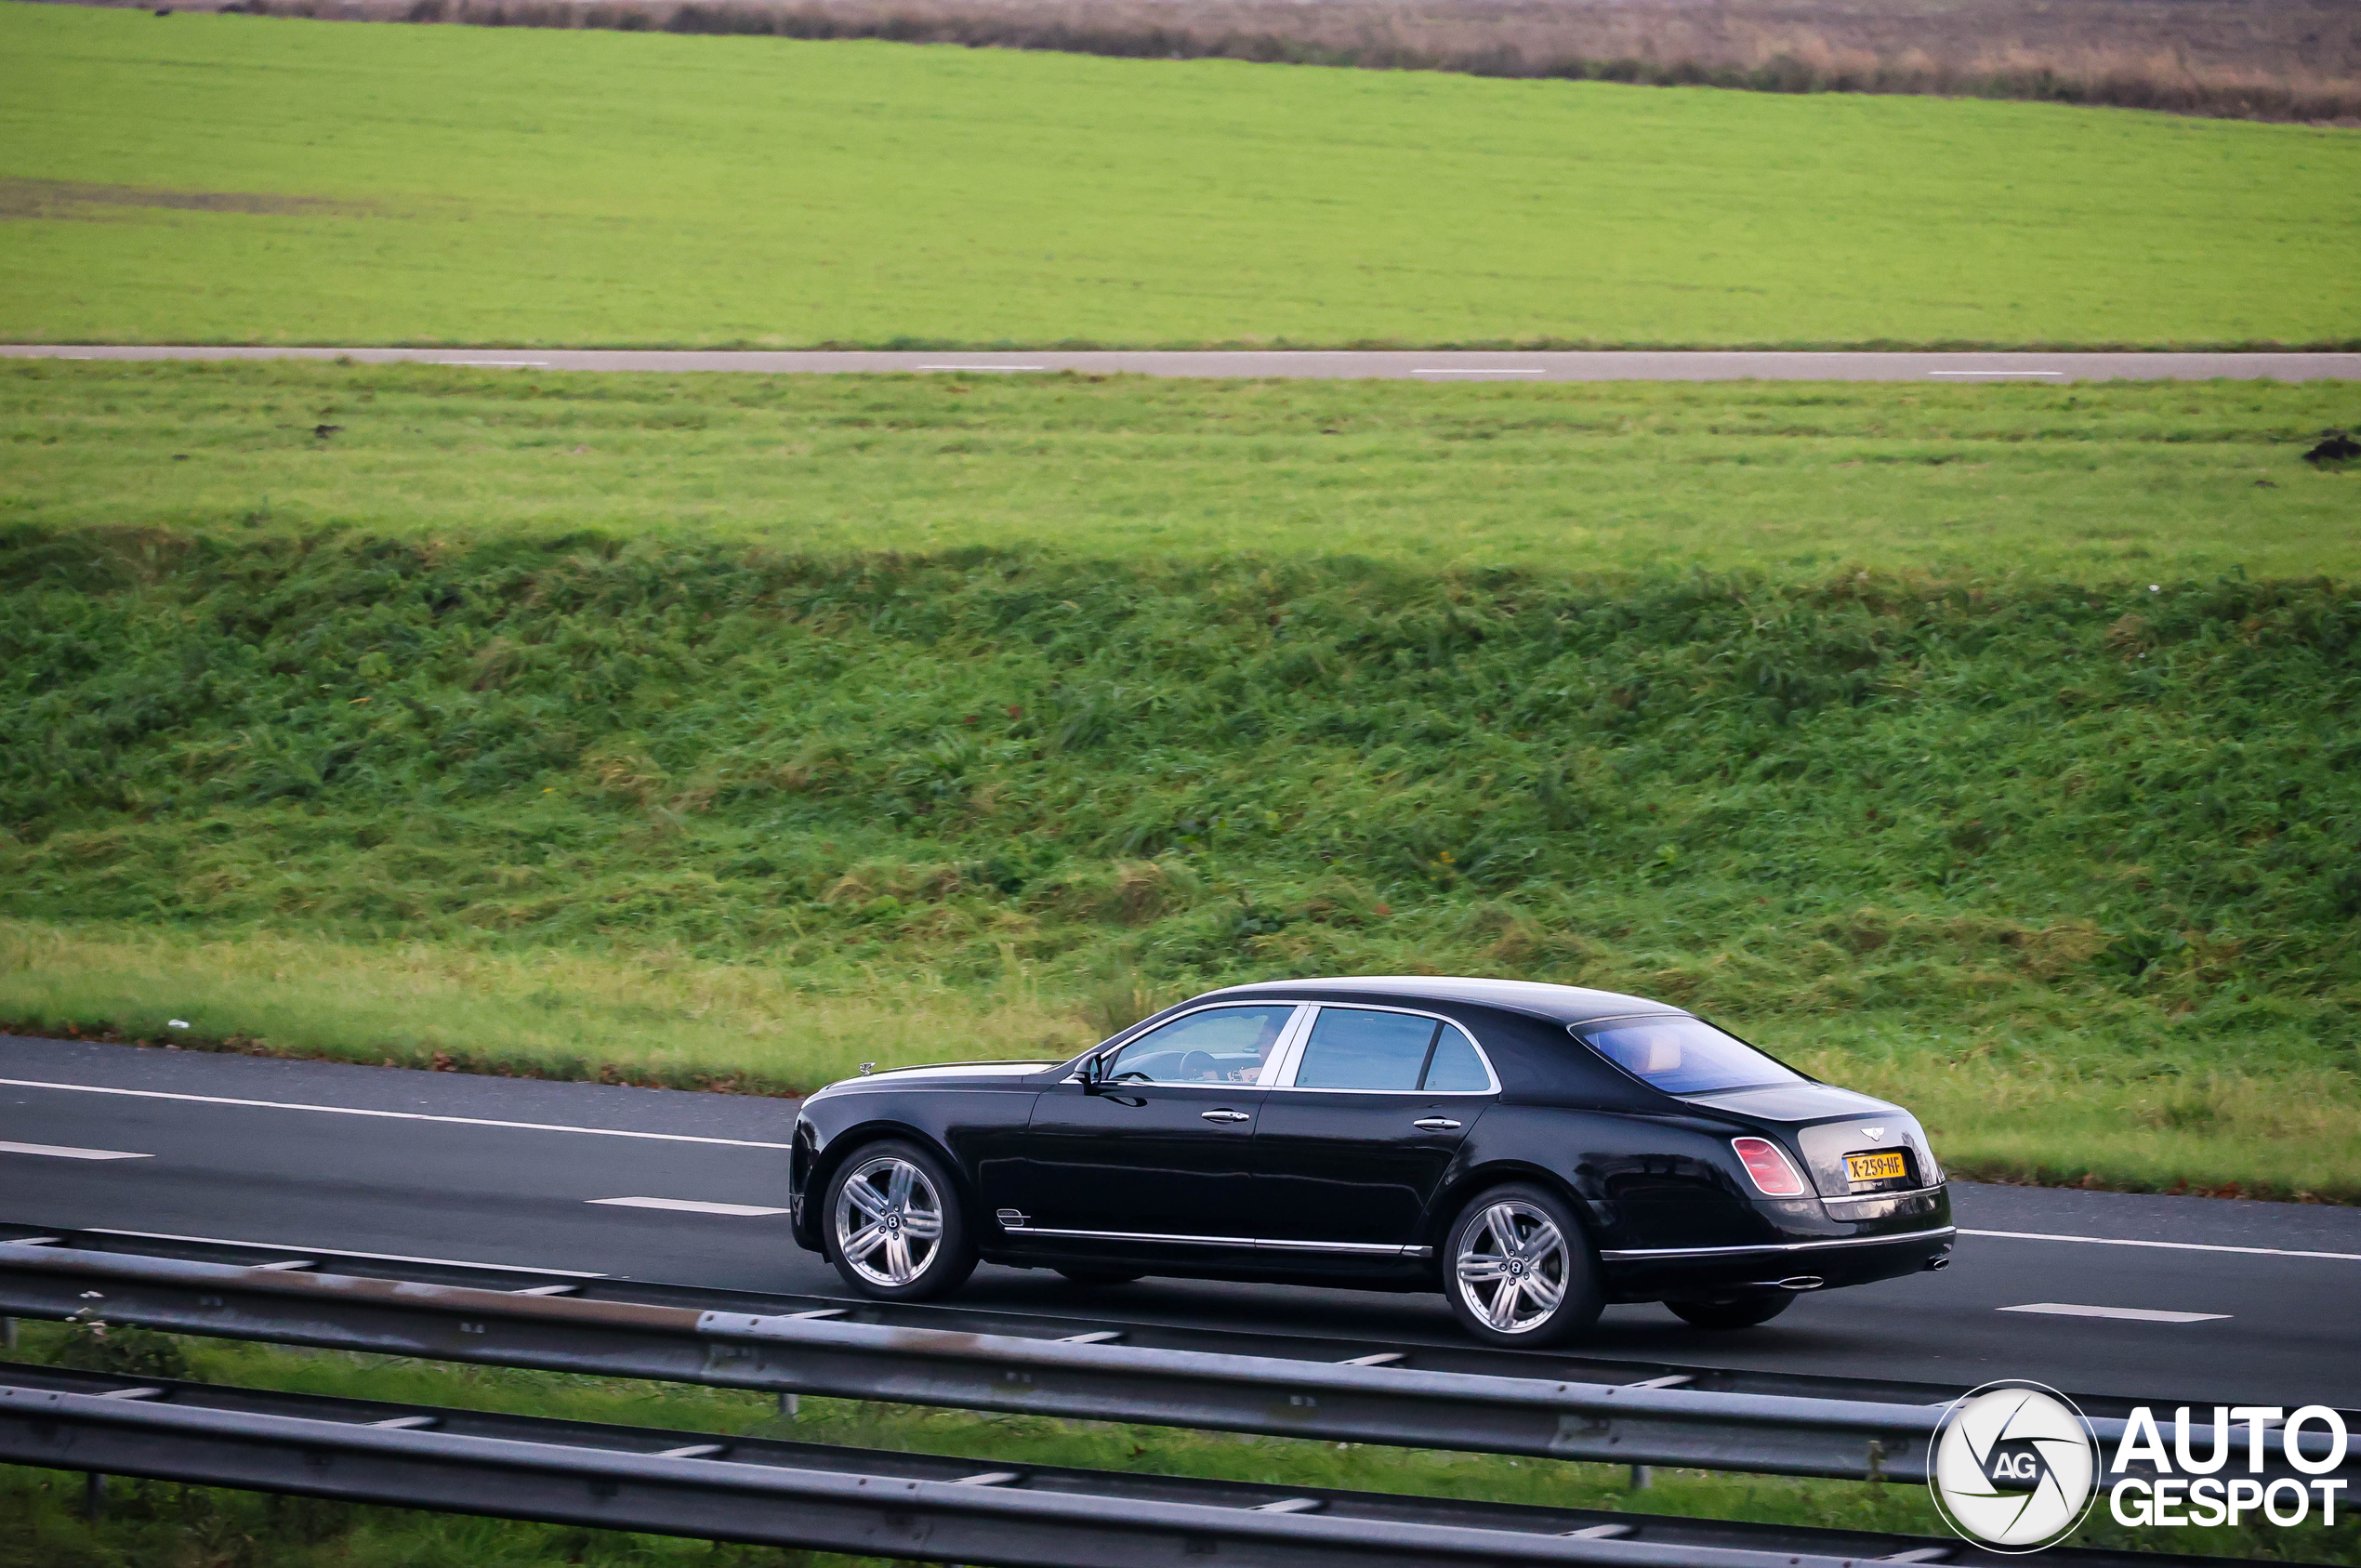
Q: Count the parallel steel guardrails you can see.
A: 2